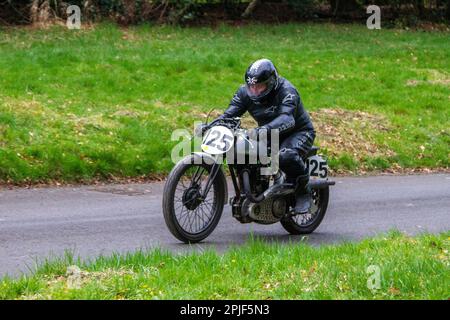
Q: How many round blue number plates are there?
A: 0